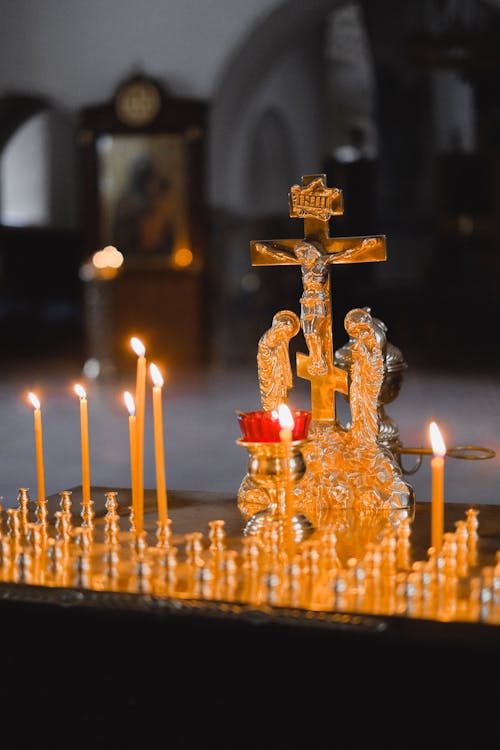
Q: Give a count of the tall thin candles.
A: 7